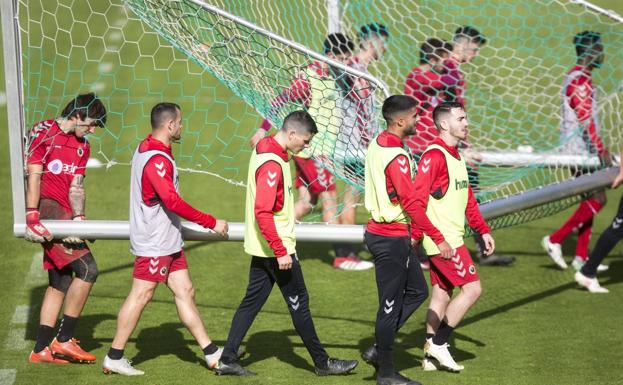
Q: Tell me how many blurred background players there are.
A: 5